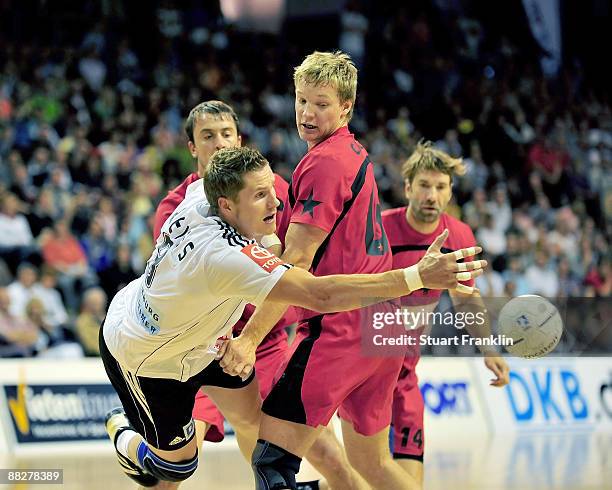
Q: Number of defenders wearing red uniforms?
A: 3